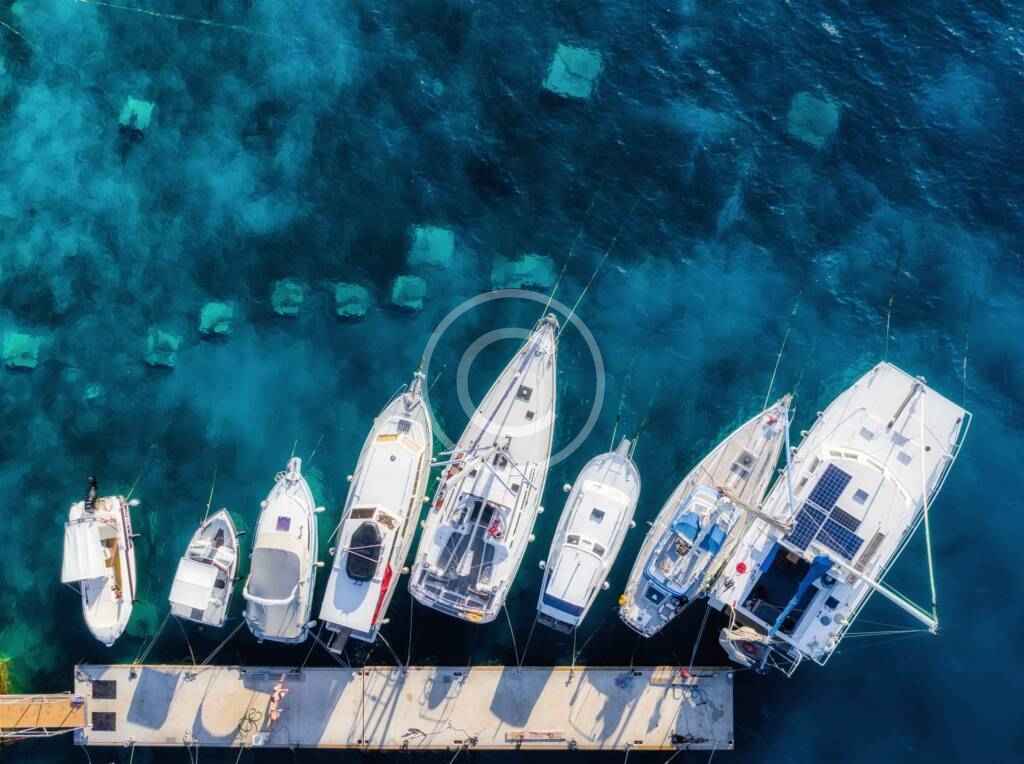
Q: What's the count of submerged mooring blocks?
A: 11